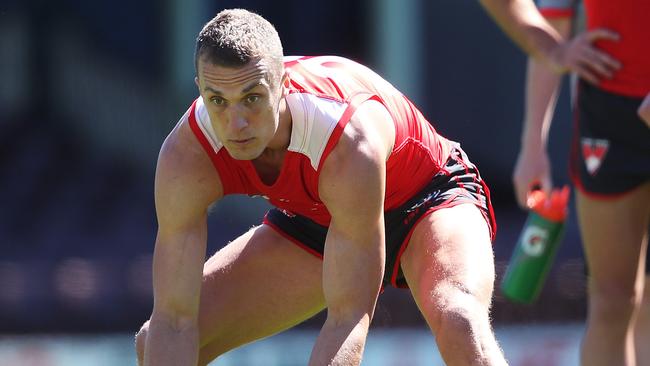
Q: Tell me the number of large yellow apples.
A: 0